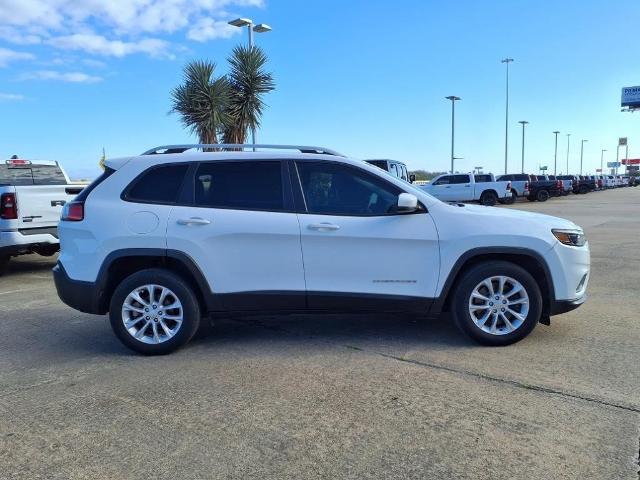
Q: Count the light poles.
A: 8